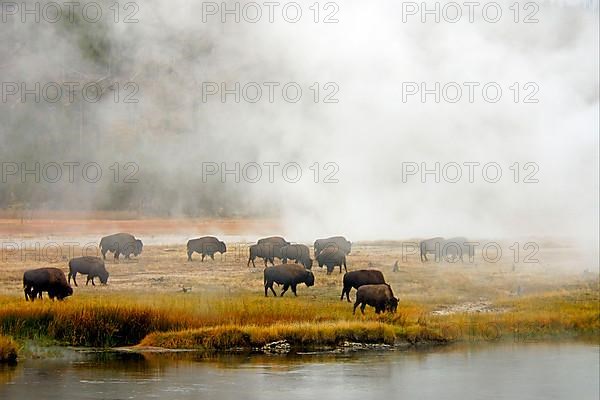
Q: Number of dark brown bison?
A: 14